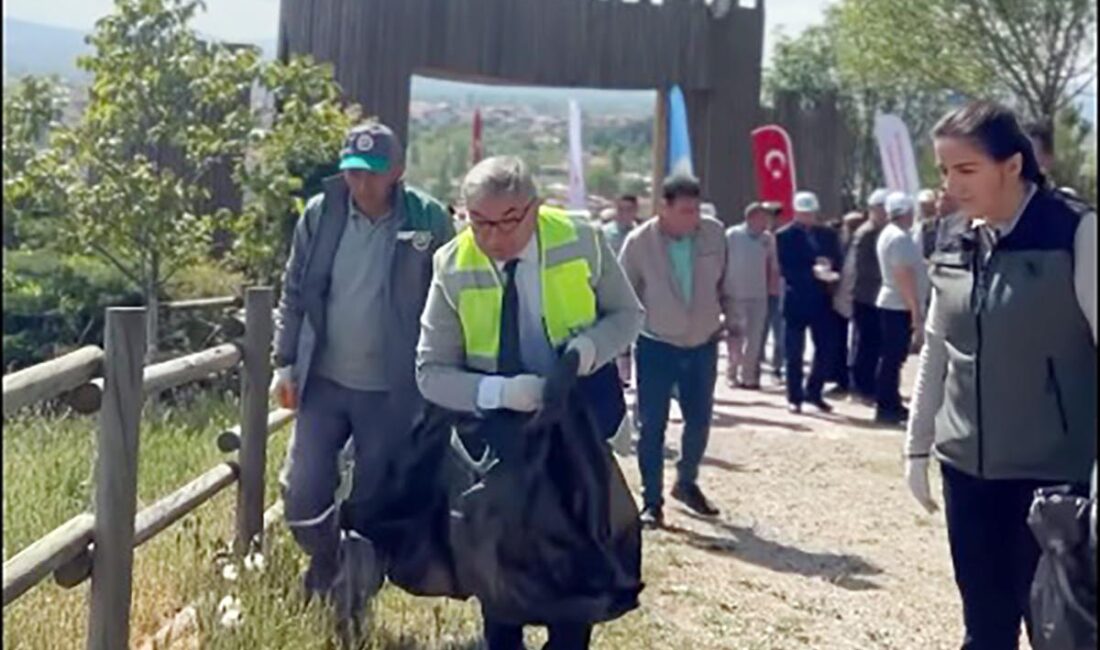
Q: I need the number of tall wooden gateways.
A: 1